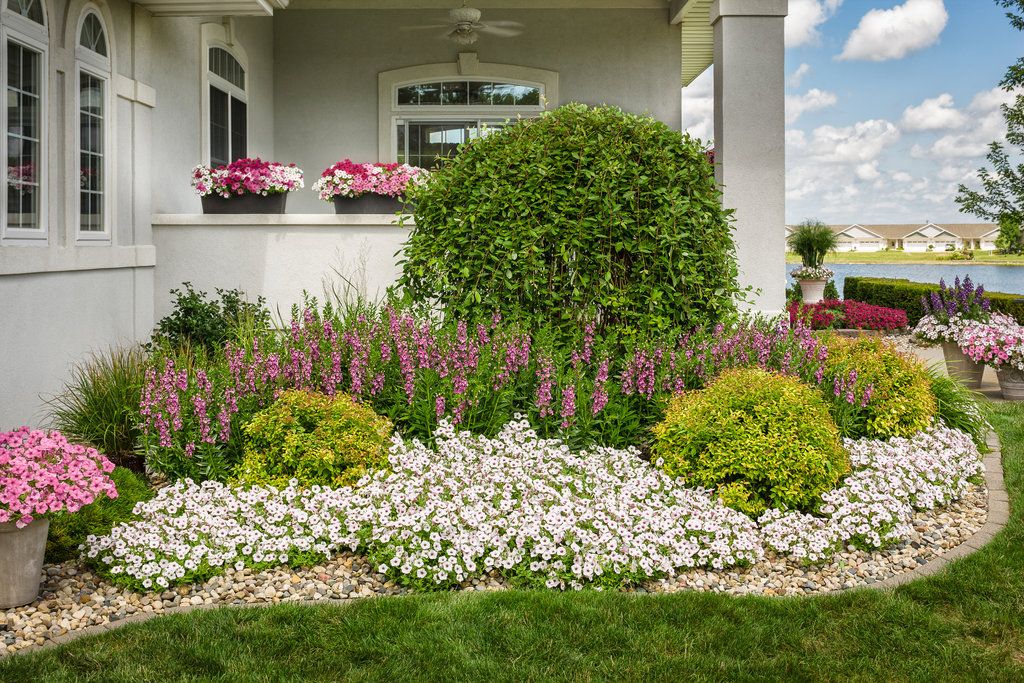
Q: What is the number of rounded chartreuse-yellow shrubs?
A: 3